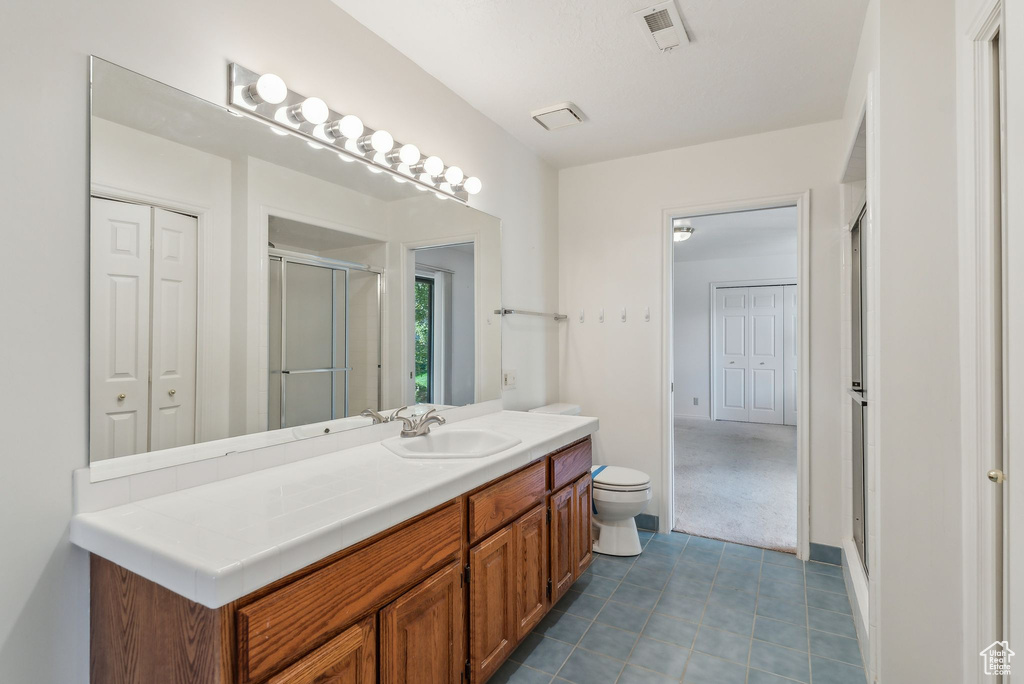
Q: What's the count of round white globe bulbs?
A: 8